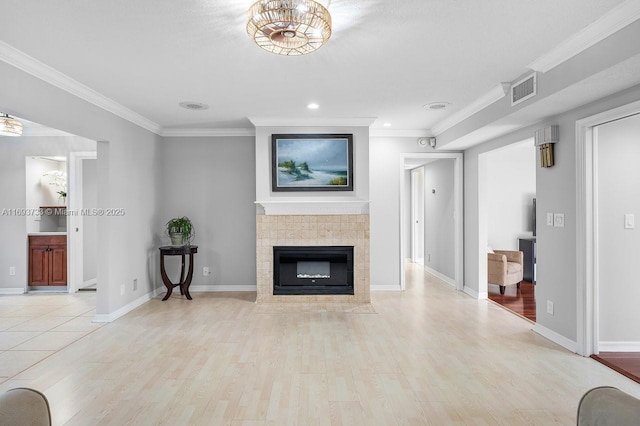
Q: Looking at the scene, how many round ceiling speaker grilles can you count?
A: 2